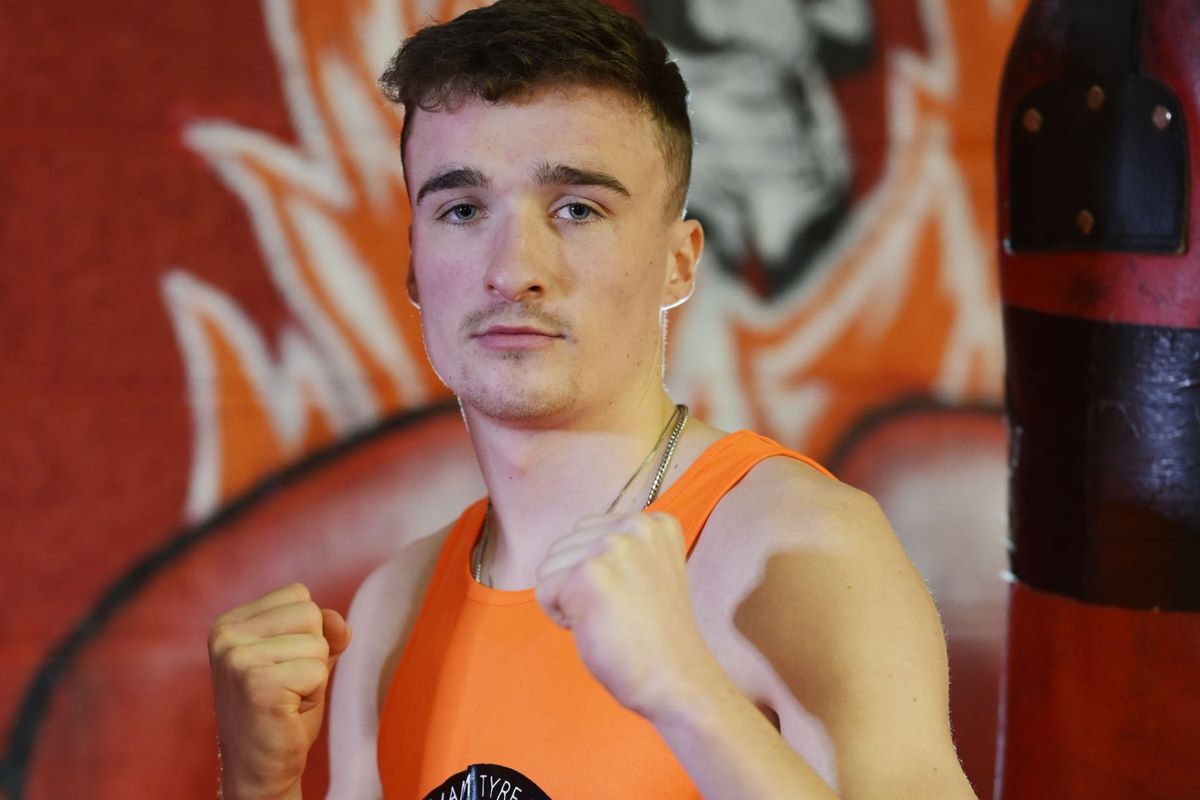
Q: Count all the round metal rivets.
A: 4